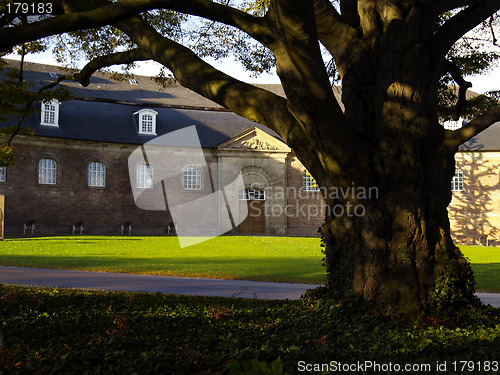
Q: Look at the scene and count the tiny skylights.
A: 2